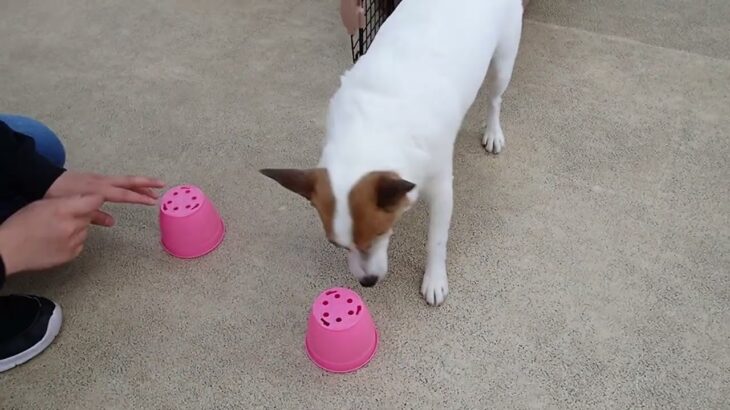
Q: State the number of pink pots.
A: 2